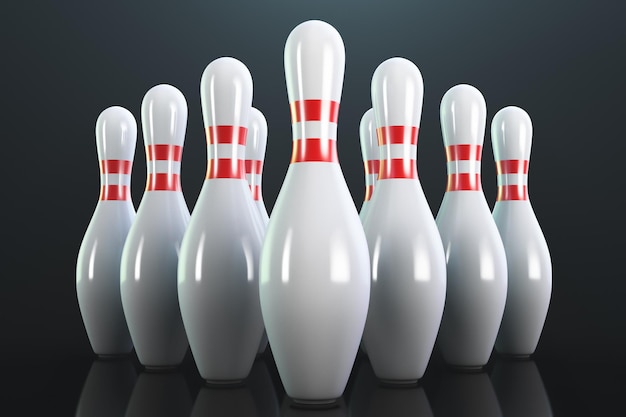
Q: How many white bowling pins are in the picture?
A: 9